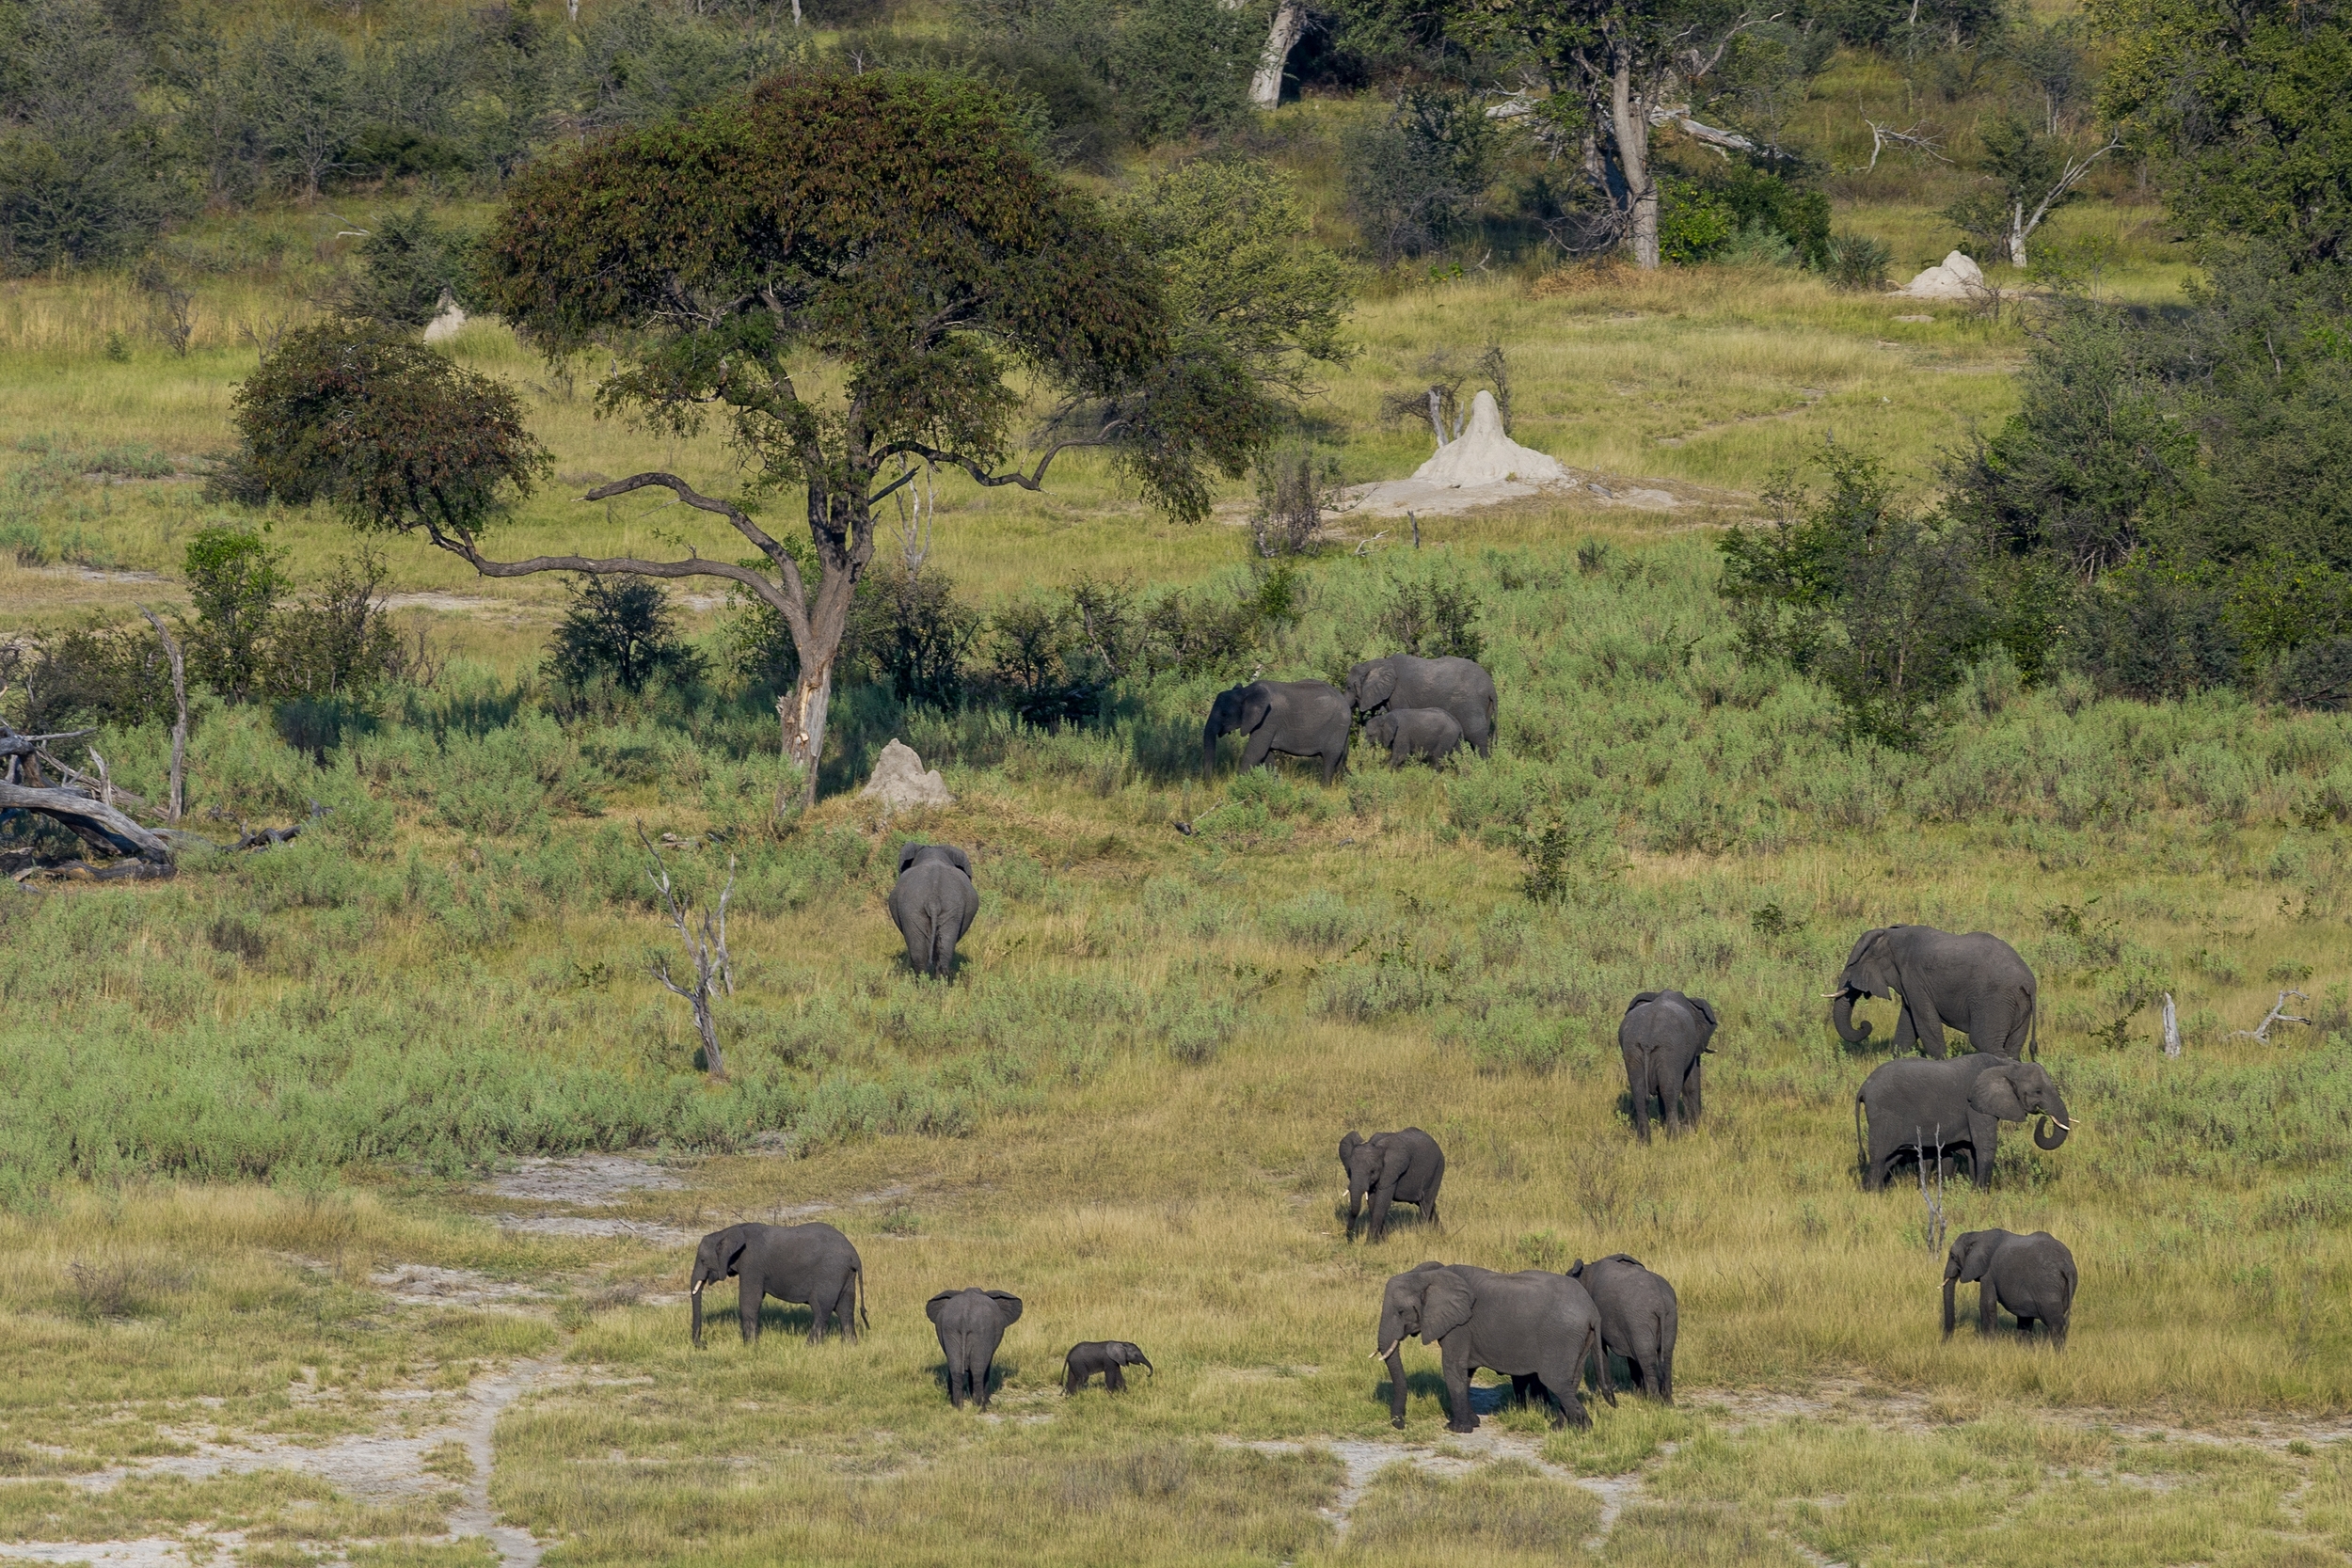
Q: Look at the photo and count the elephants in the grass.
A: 14